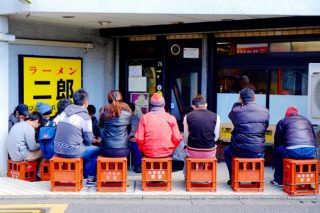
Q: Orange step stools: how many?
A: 8